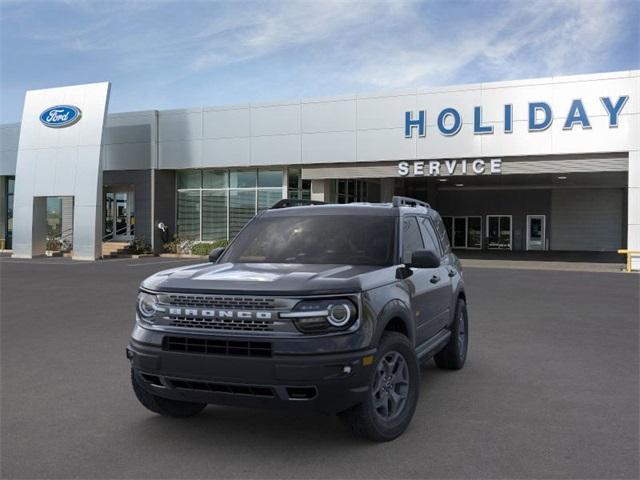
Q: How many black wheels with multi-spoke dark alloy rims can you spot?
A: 2